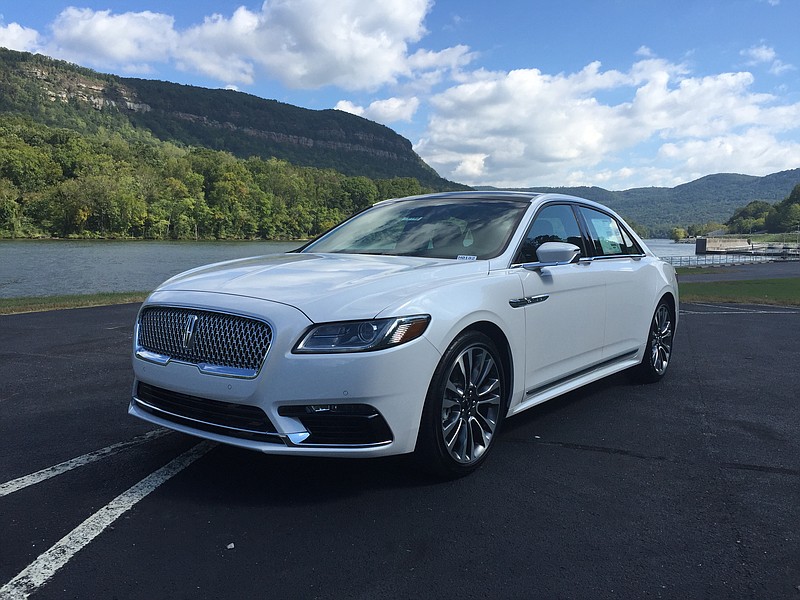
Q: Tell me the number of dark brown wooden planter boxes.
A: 0